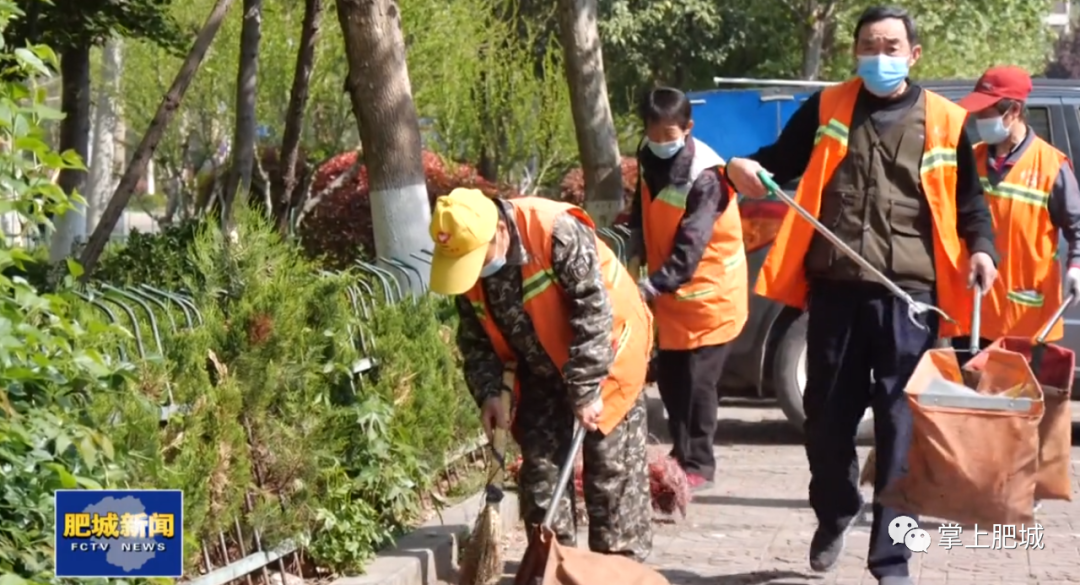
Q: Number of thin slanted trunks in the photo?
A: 3